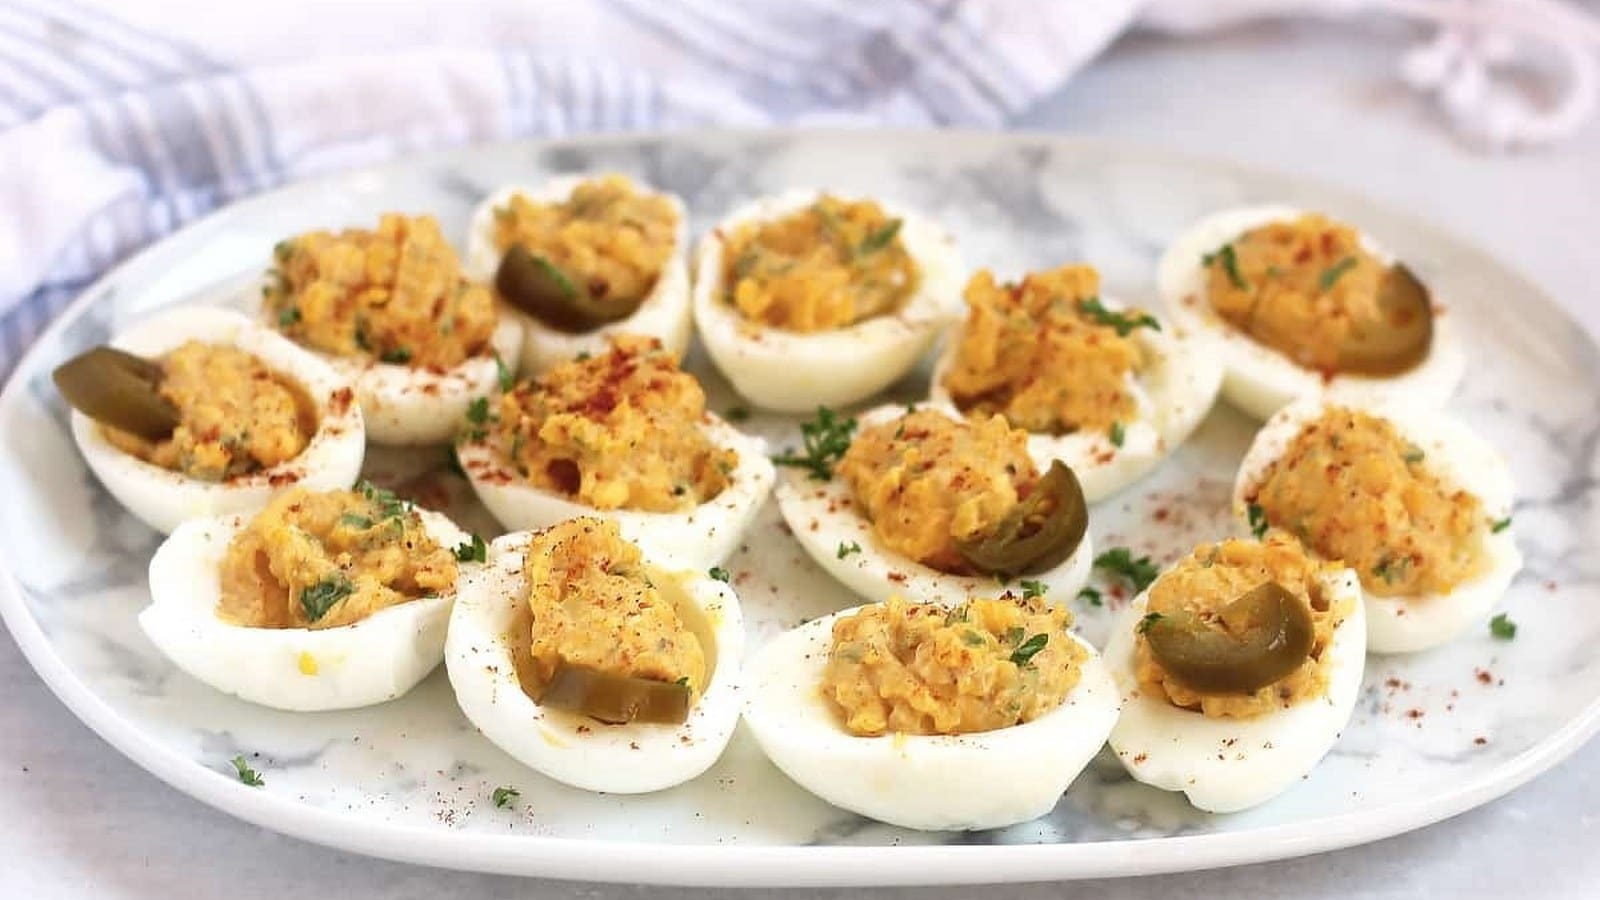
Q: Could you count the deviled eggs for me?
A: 13